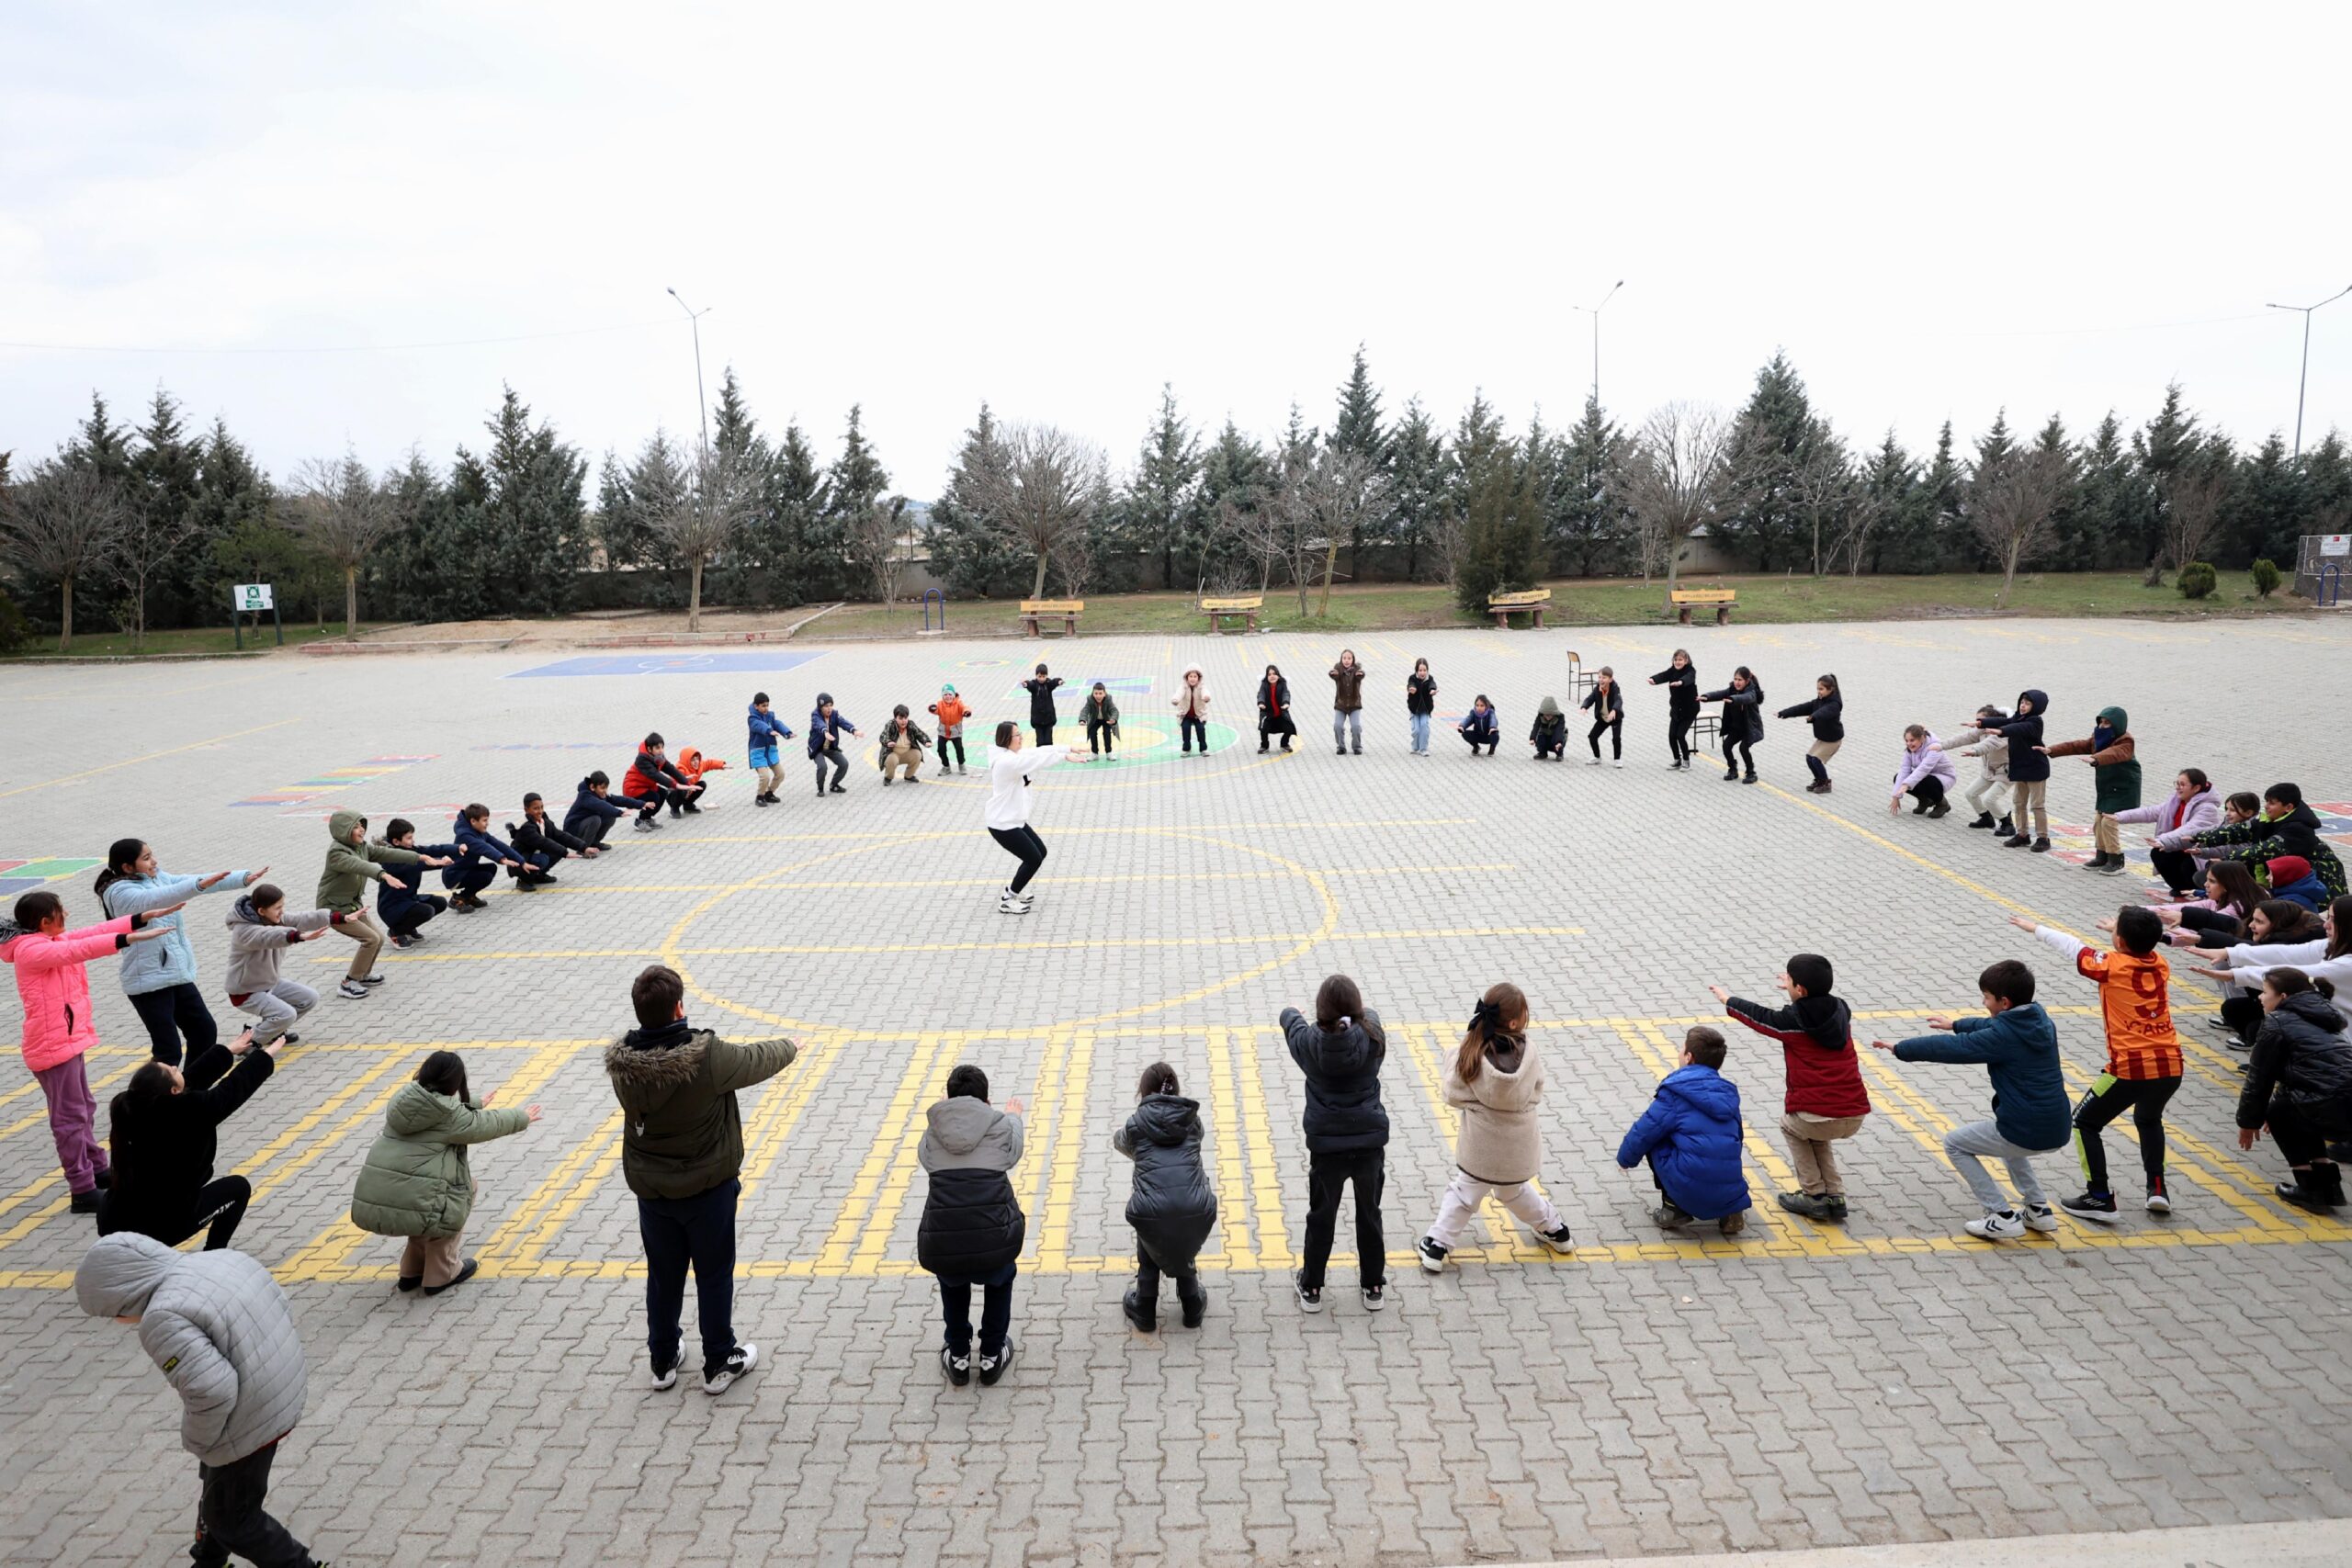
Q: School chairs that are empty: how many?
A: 2